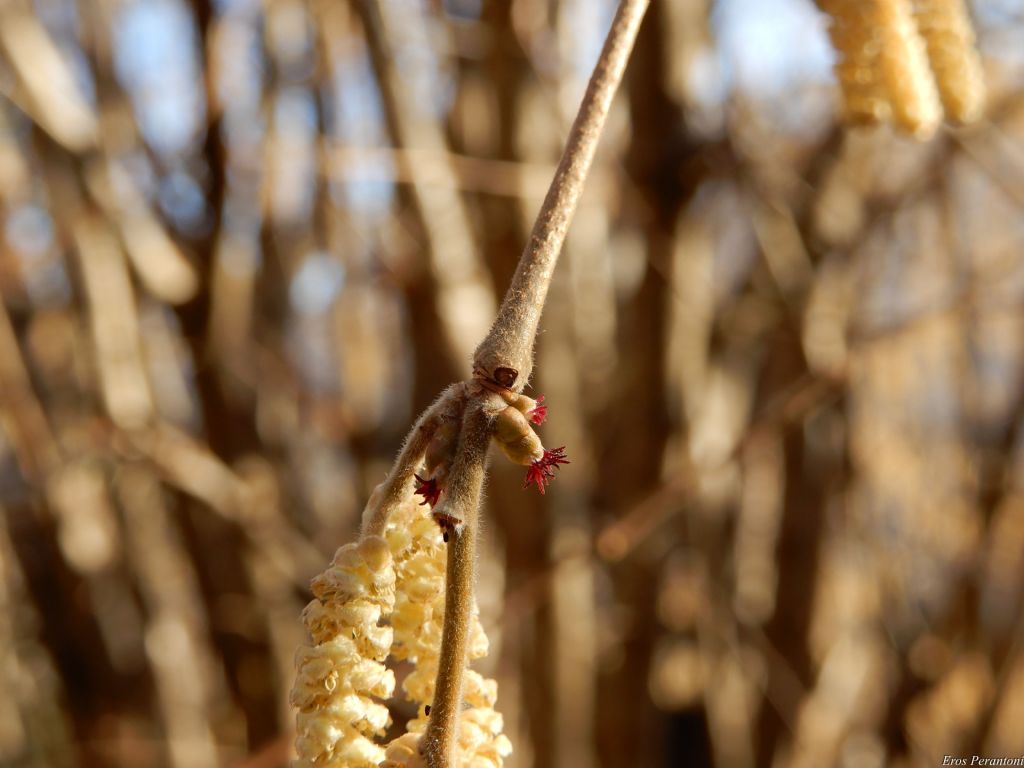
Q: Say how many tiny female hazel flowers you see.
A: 3